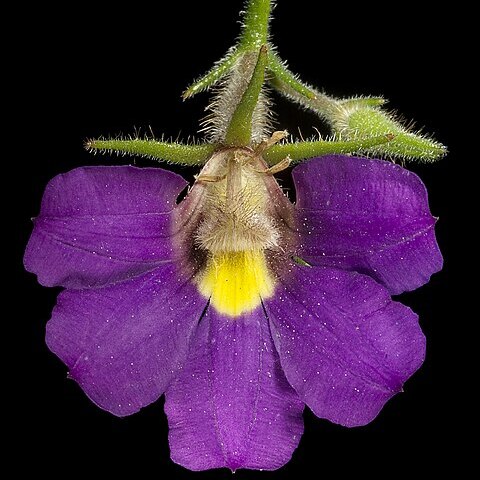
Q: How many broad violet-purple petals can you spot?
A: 5